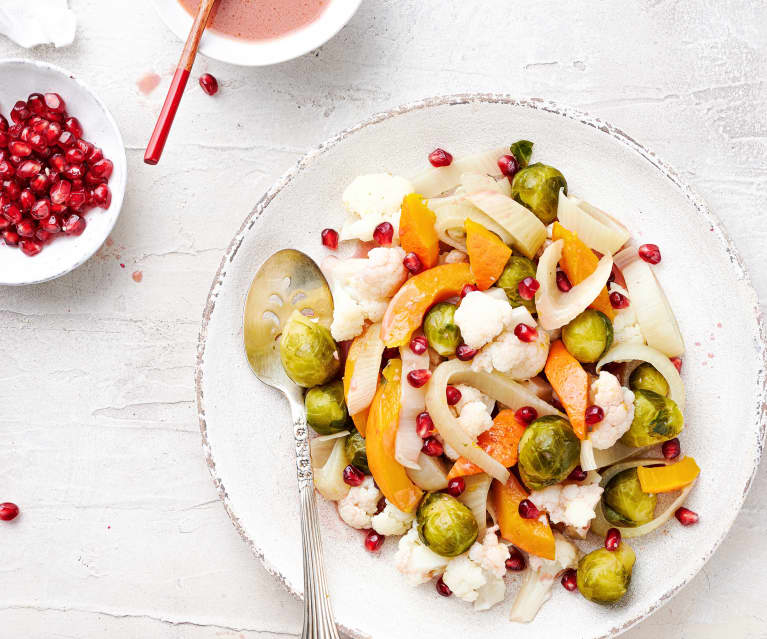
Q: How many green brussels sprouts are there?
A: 13